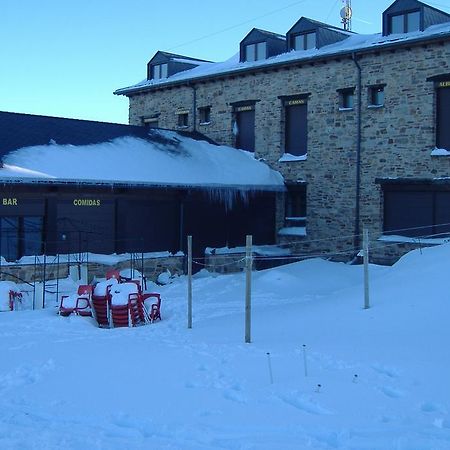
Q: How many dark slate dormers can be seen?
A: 4